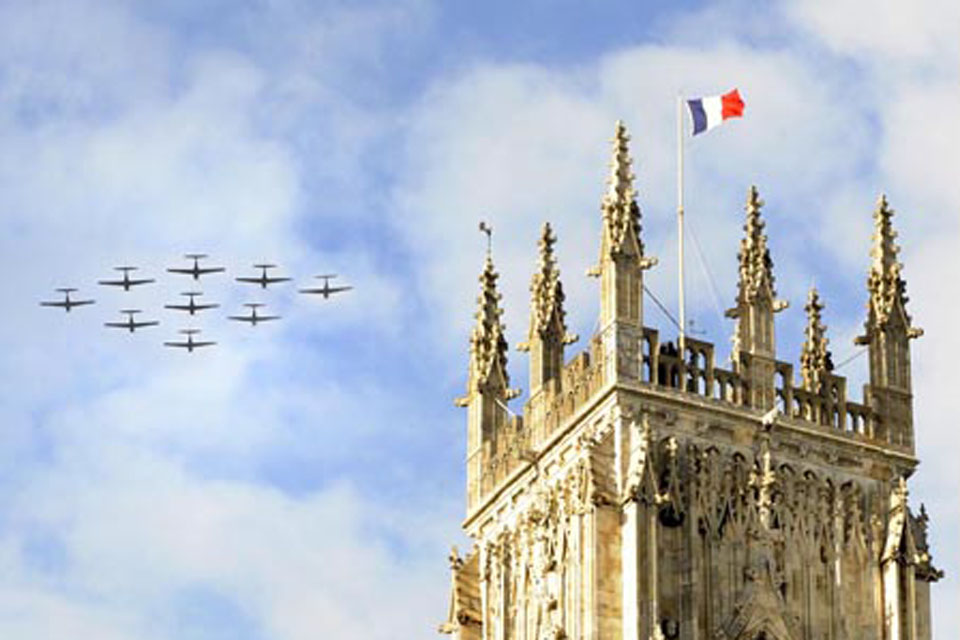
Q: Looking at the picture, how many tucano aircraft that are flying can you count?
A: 9